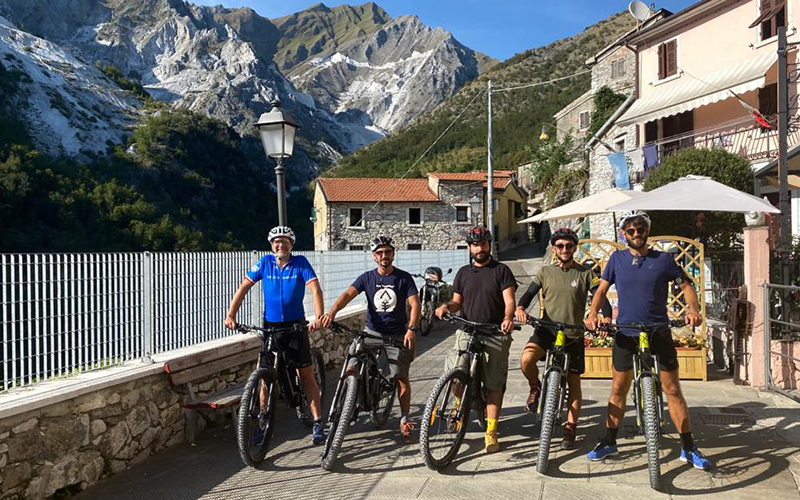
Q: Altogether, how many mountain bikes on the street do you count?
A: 5